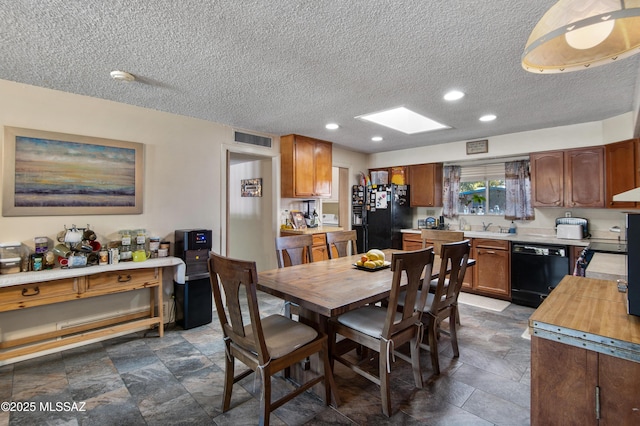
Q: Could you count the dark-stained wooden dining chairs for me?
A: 6